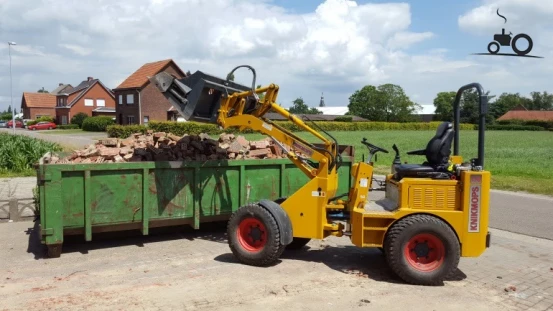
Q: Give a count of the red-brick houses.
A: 3